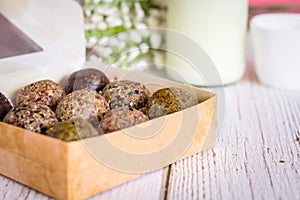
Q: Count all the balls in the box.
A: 9